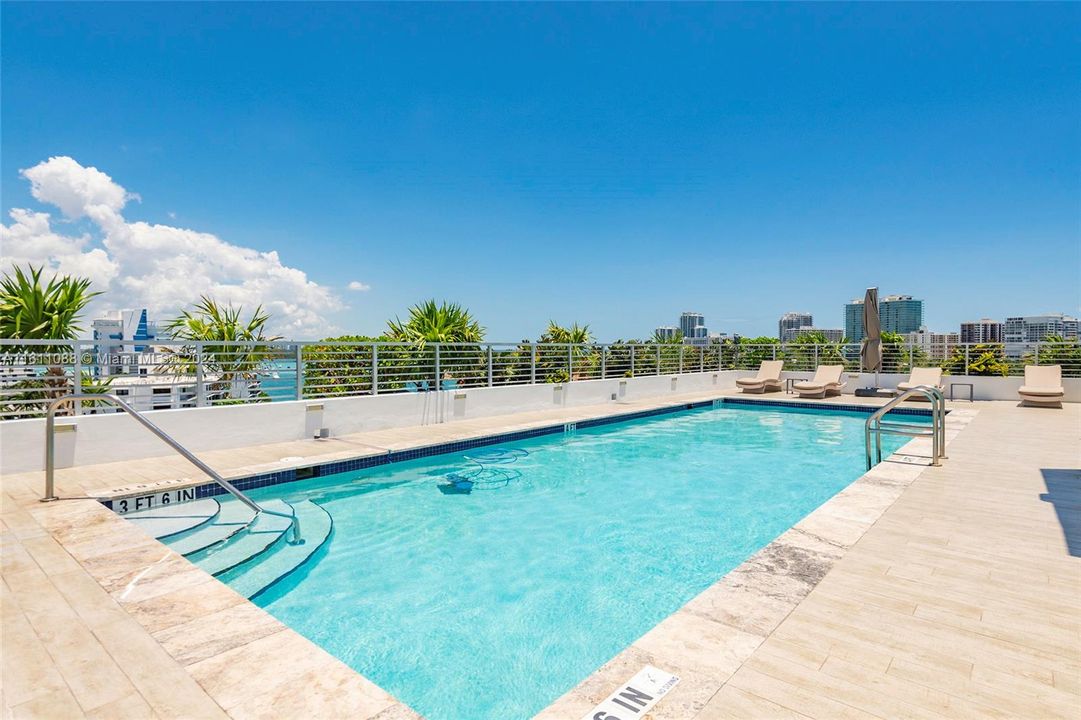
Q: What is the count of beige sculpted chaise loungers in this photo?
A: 4